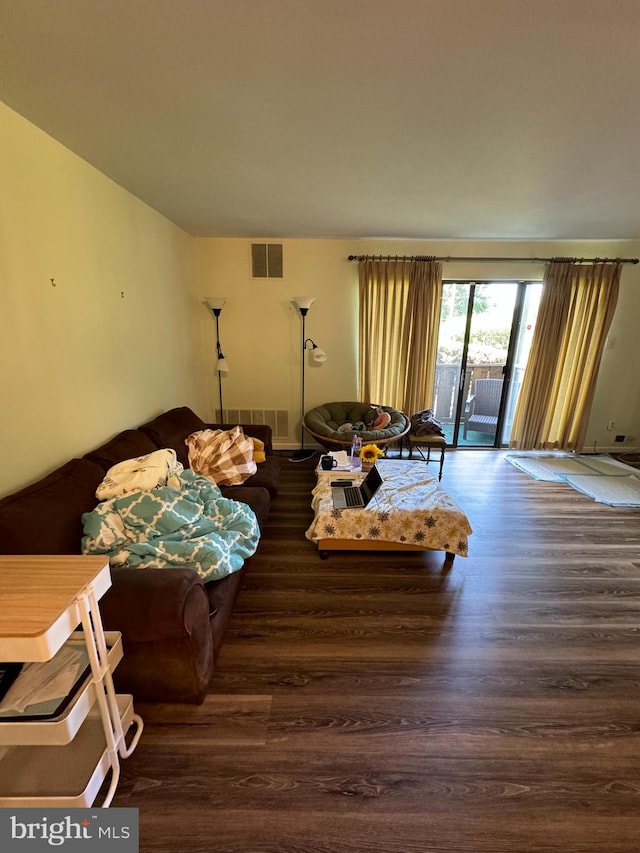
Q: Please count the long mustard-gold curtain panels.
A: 2